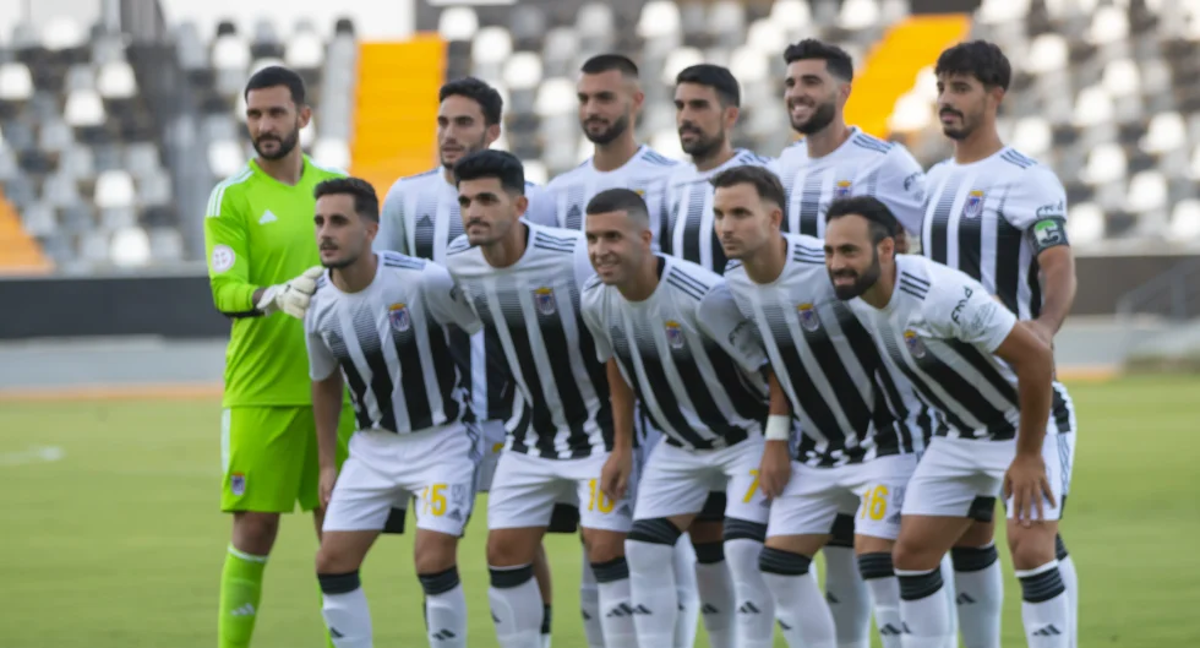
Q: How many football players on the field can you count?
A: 11